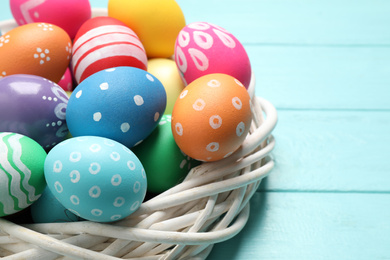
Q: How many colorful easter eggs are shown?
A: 14